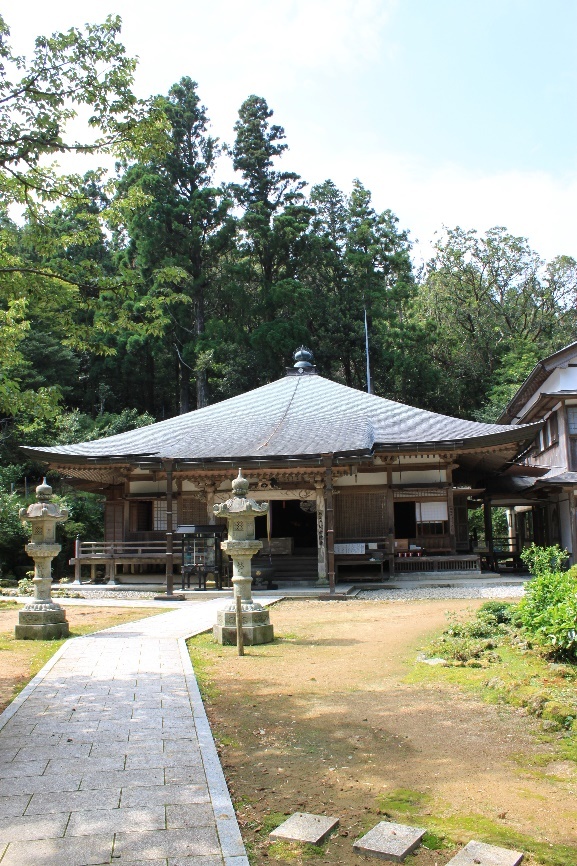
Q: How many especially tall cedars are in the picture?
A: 2